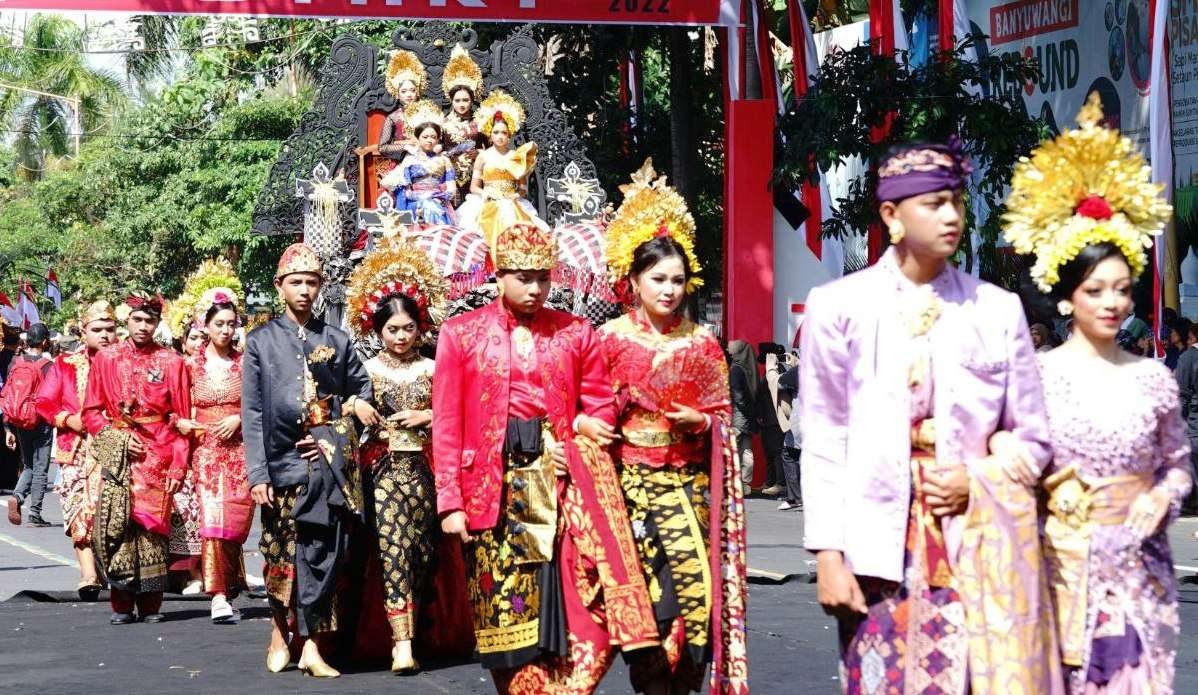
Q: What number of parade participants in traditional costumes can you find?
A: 14